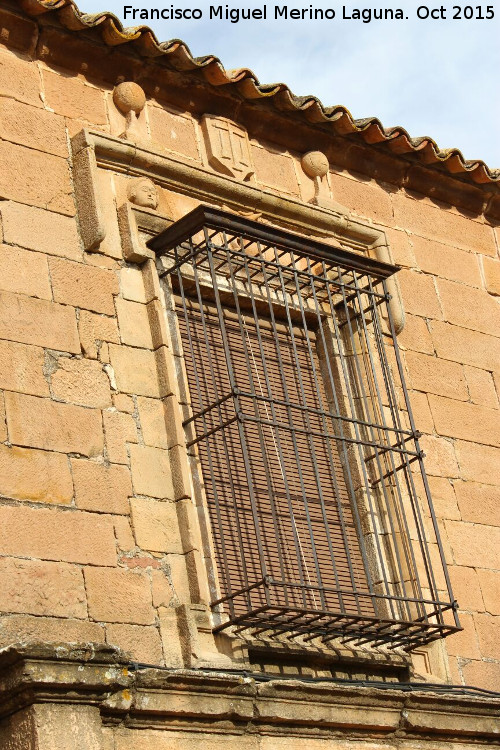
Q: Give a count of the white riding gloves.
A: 0